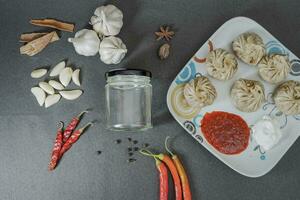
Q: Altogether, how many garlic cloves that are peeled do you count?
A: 9